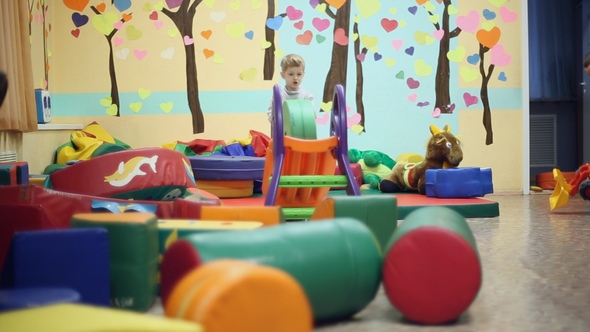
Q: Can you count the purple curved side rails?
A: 2